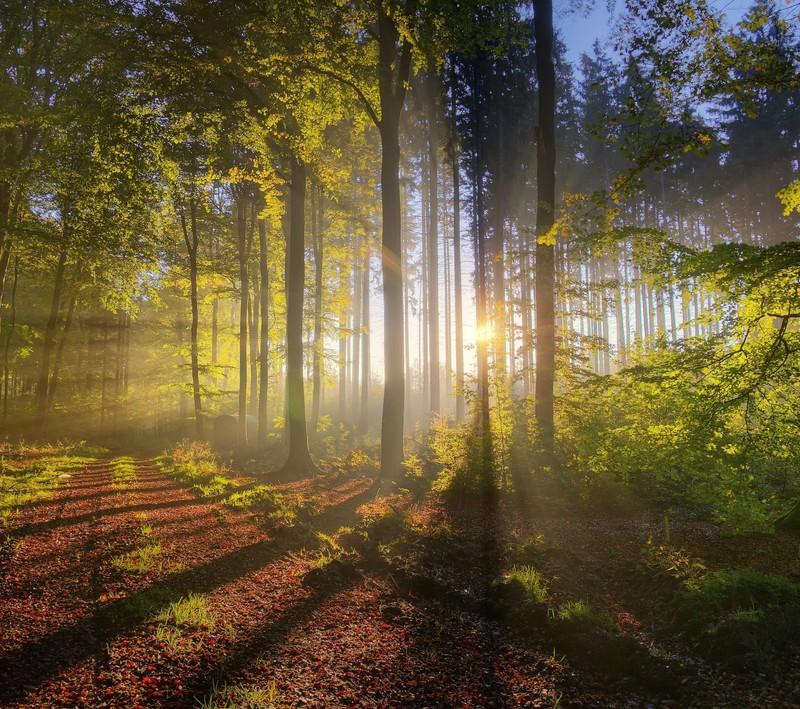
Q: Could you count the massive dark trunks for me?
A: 3